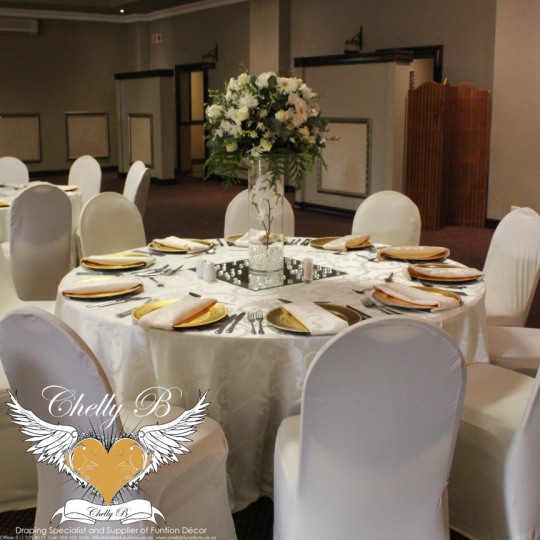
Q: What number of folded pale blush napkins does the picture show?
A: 10